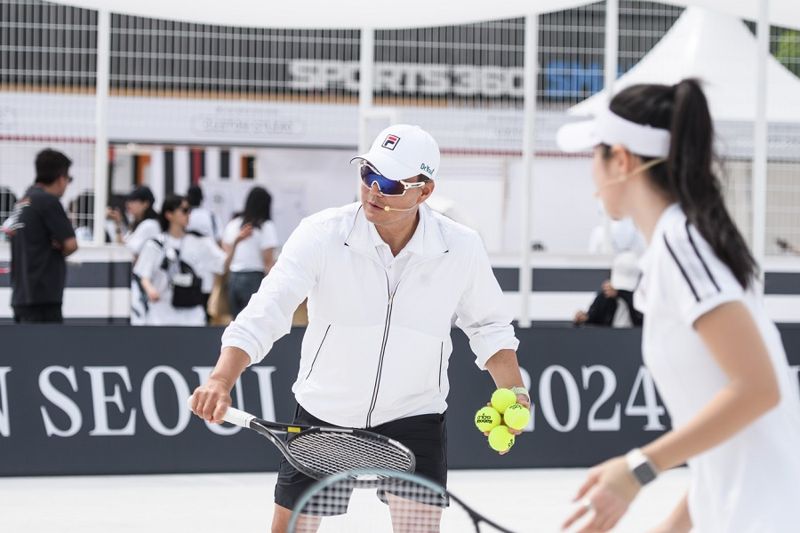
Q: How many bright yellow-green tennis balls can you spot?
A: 4